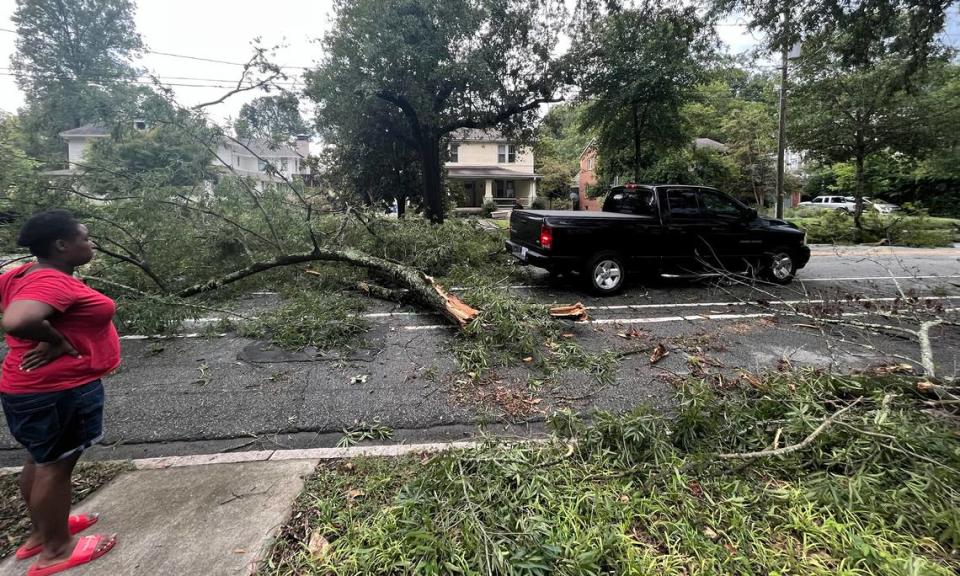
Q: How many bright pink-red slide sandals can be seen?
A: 2